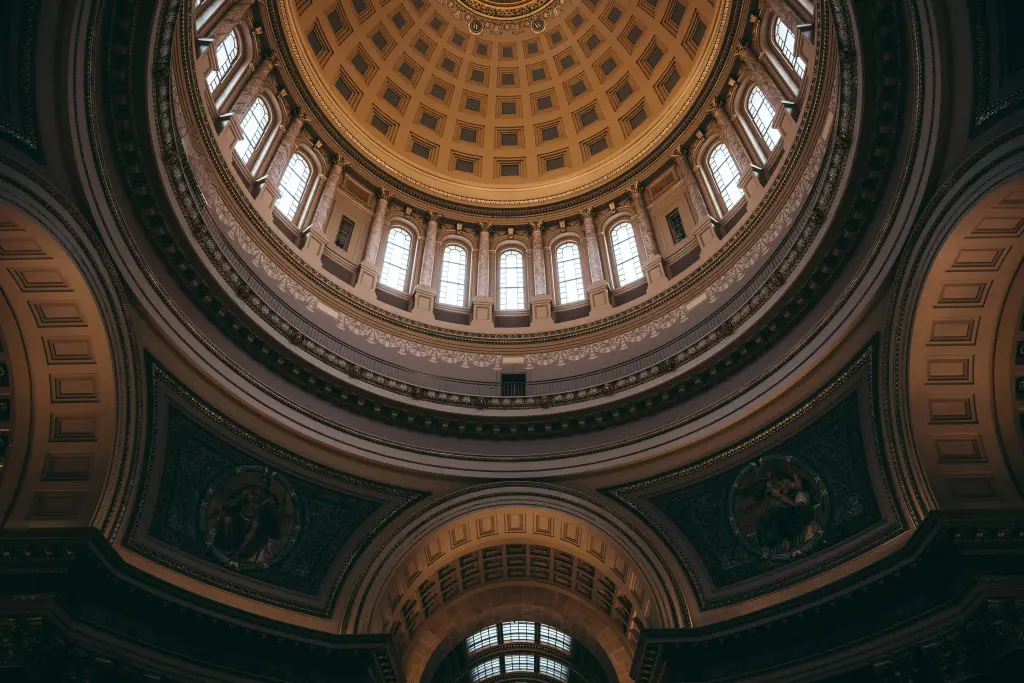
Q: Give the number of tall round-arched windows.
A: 11